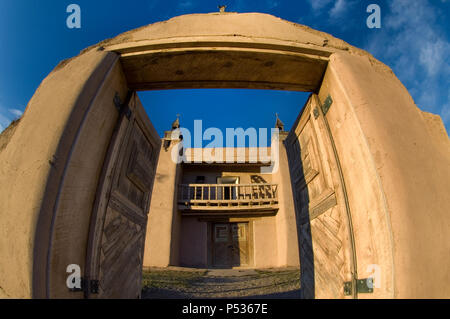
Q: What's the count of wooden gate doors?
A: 2